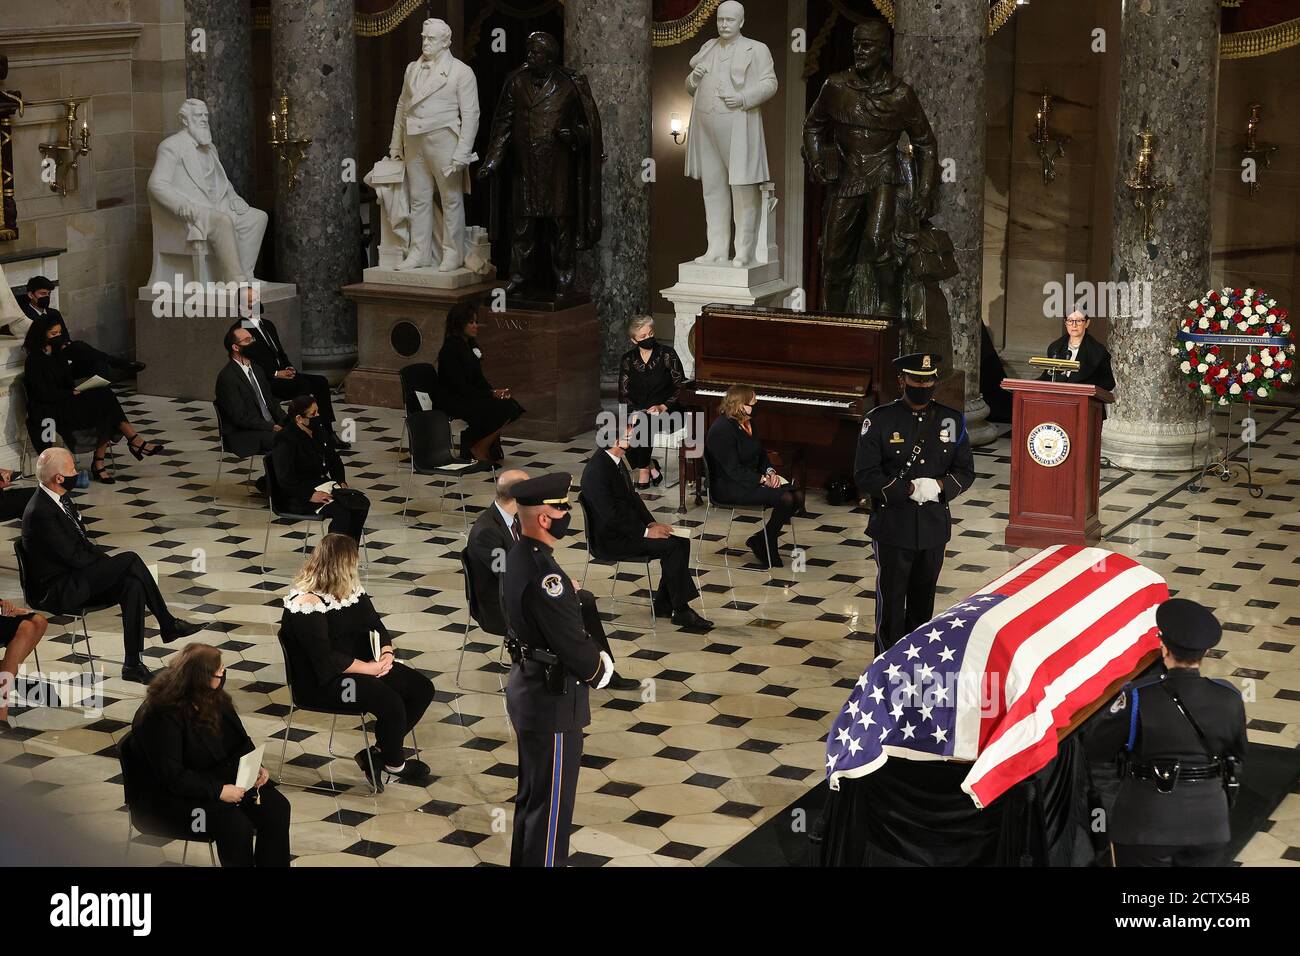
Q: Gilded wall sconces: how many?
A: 5